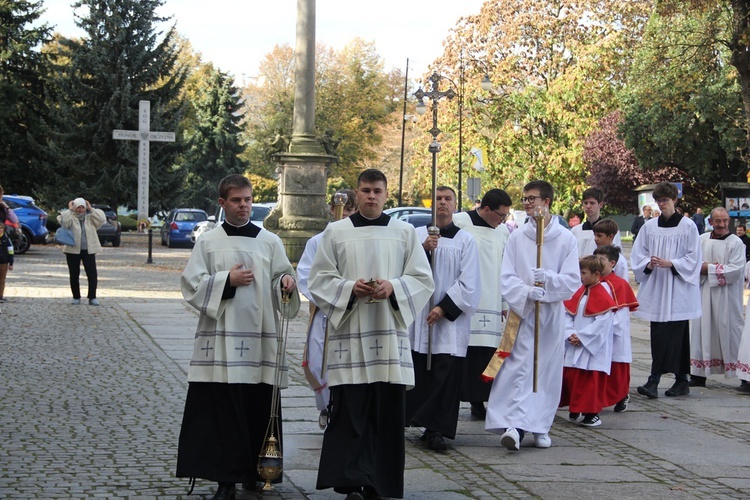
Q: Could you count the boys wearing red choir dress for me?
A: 2